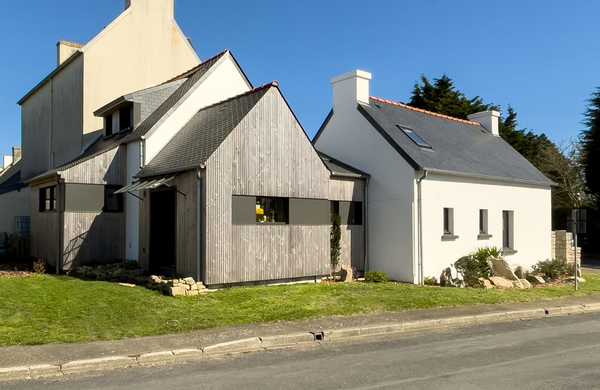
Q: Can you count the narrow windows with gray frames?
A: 3